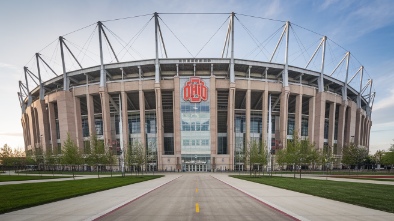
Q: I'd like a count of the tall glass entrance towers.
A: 1